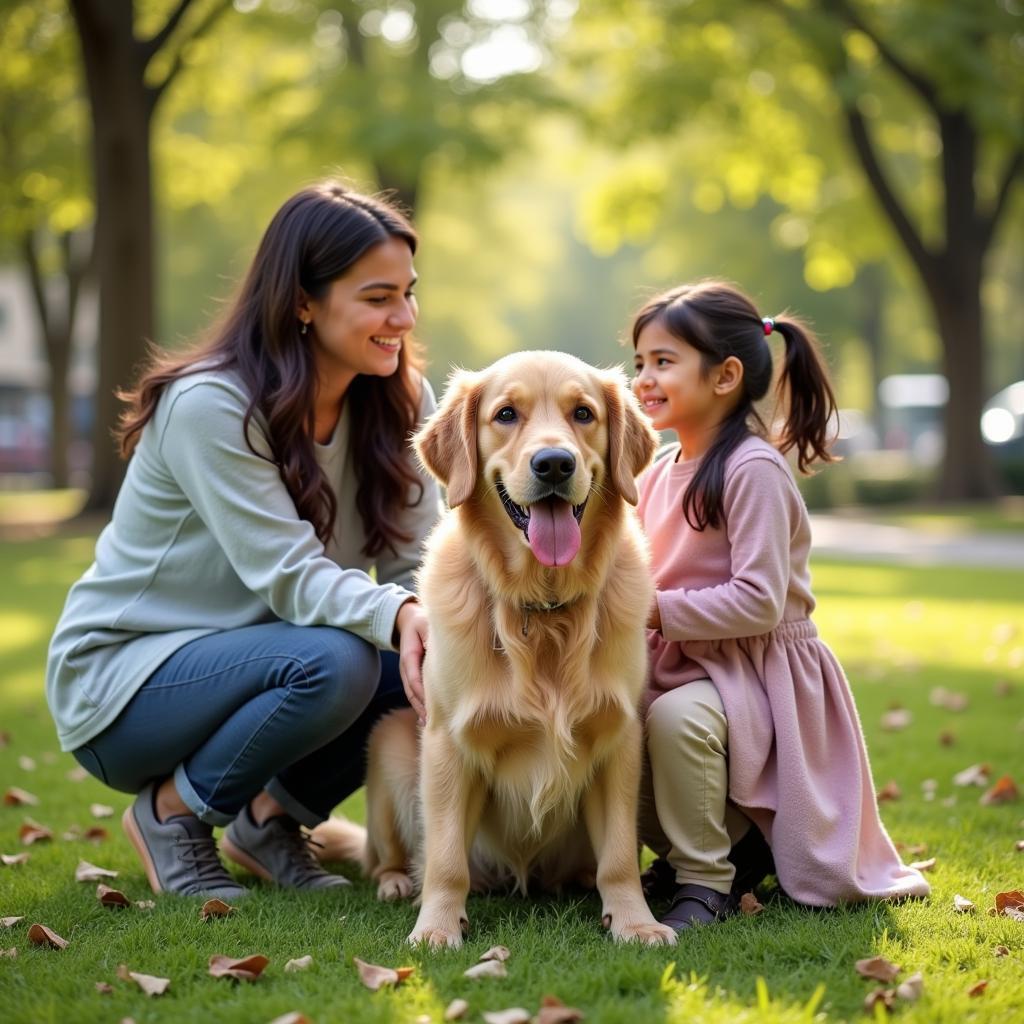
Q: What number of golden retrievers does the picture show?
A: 1